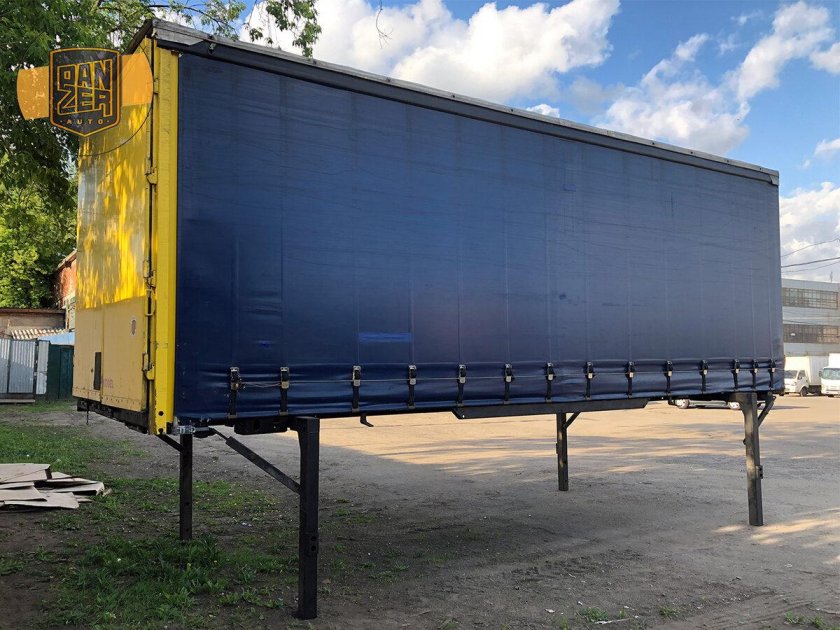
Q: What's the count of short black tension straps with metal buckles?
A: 14